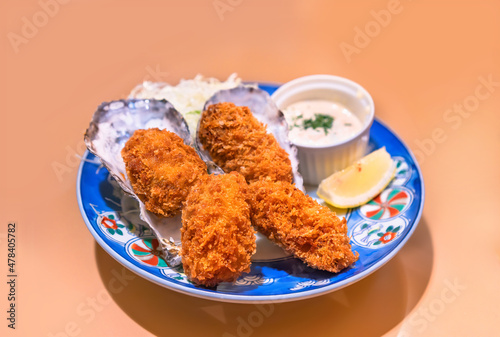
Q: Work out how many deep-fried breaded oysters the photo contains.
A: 4